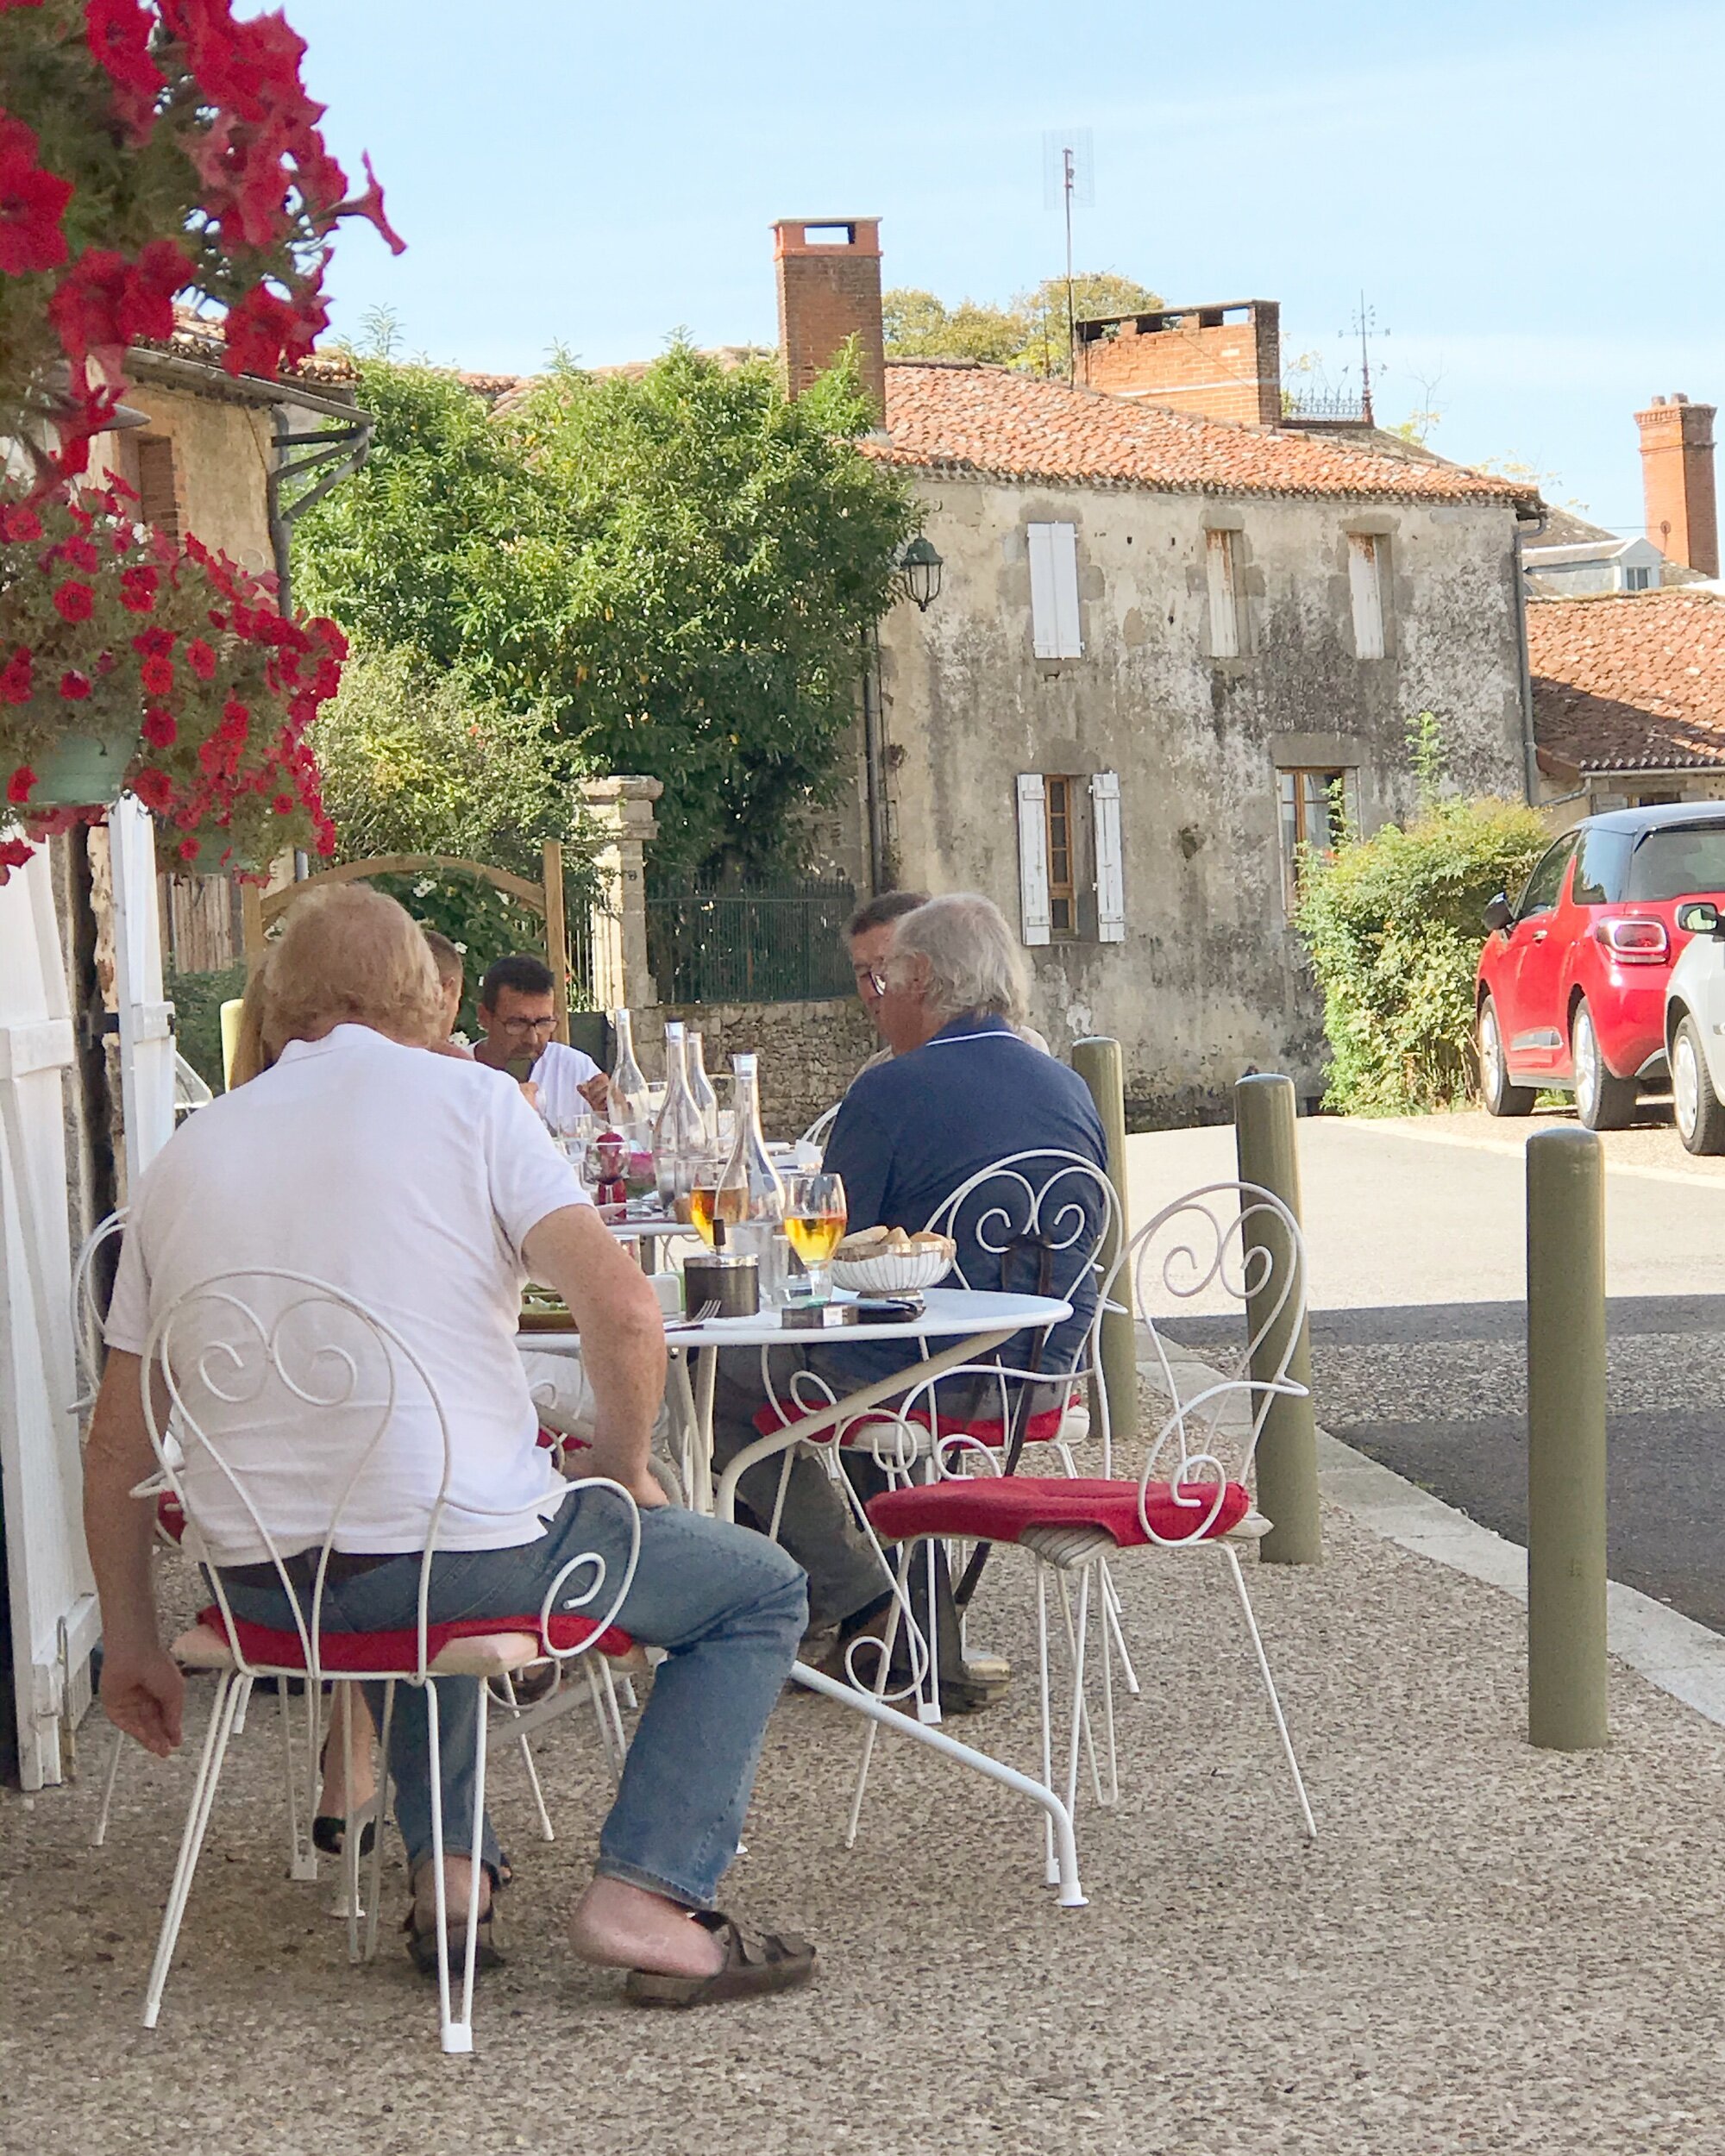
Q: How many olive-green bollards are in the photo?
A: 3